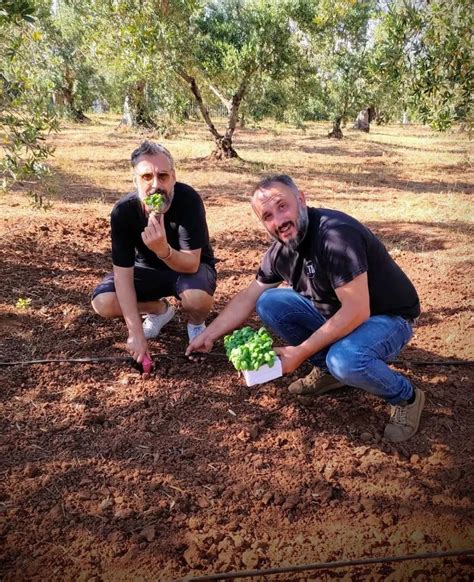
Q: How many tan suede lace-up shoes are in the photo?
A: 2